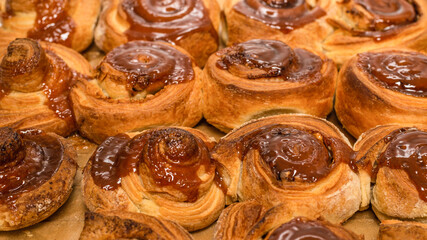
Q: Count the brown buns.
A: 15